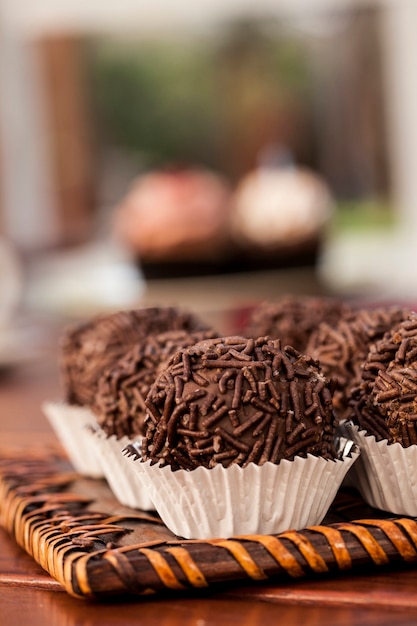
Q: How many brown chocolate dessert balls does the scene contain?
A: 6